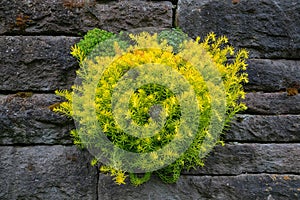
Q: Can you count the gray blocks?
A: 10